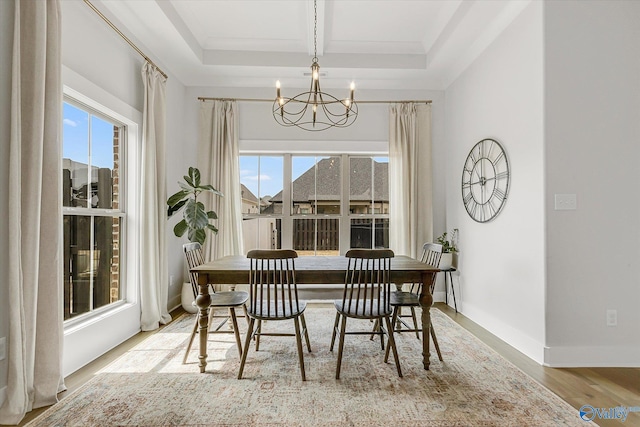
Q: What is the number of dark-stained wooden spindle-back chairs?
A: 4